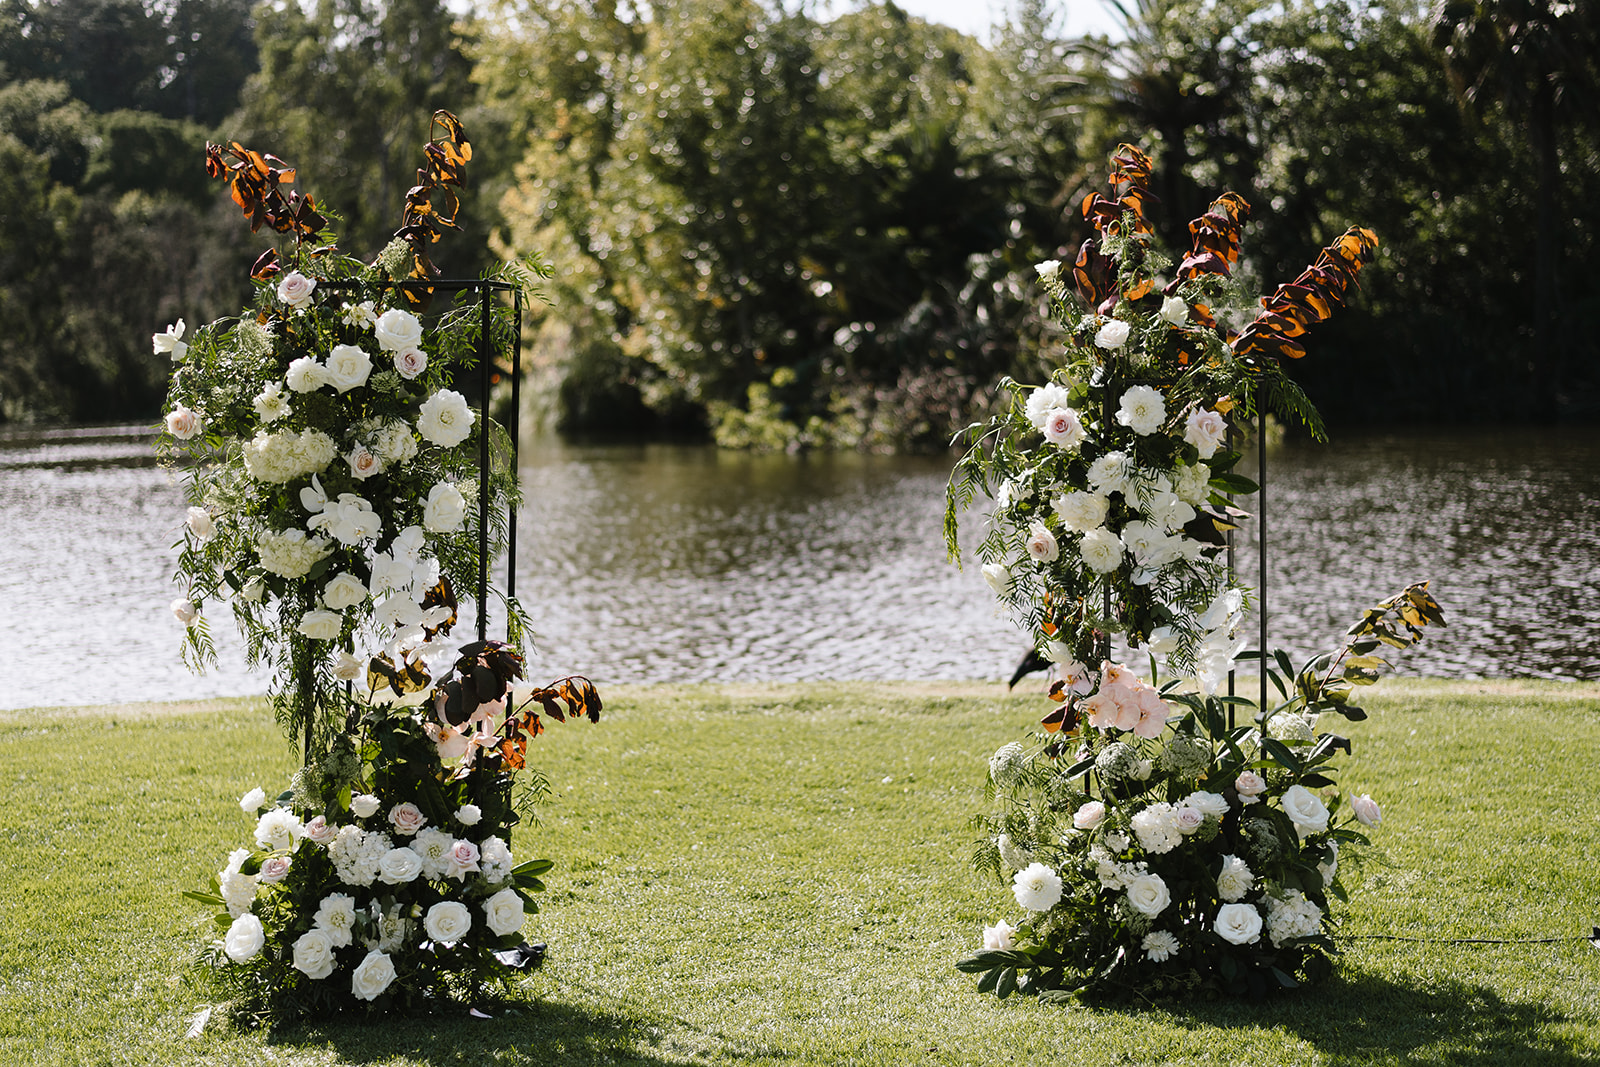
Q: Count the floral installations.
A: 2